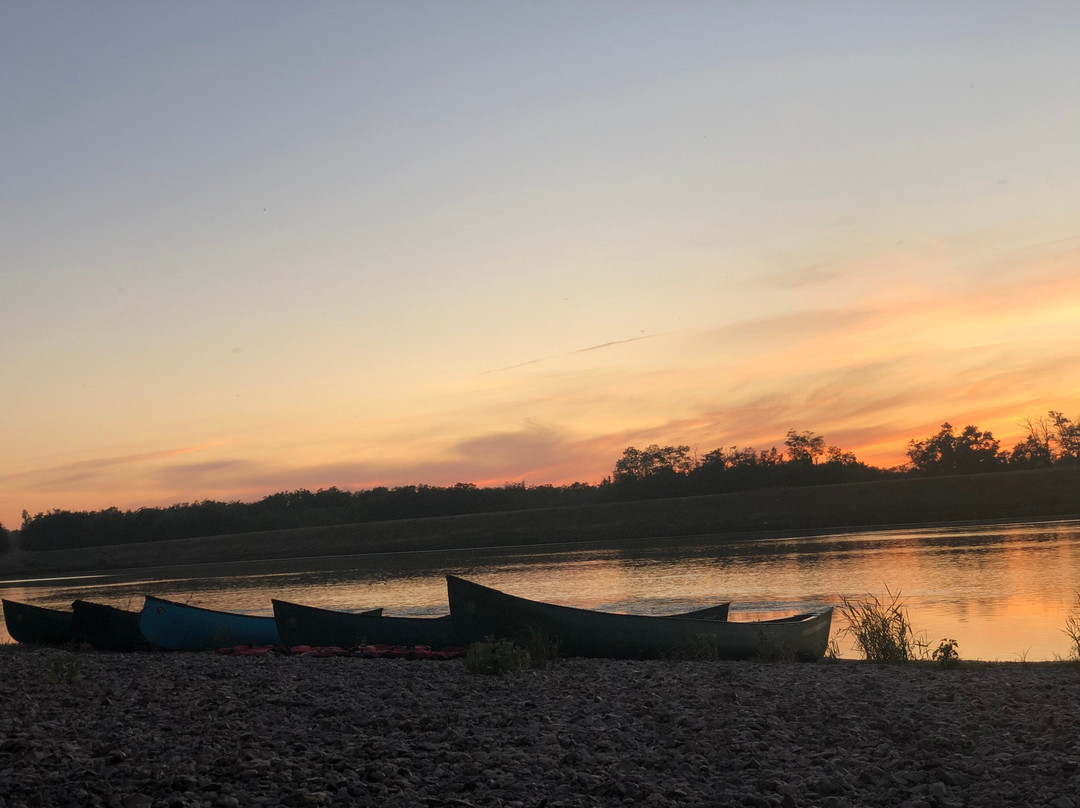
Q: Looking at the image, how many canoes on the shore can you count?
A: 5